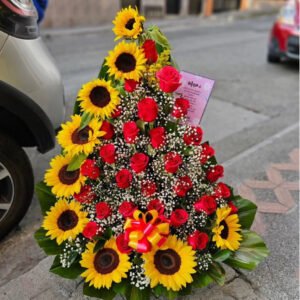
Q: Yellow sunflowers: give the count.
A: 9